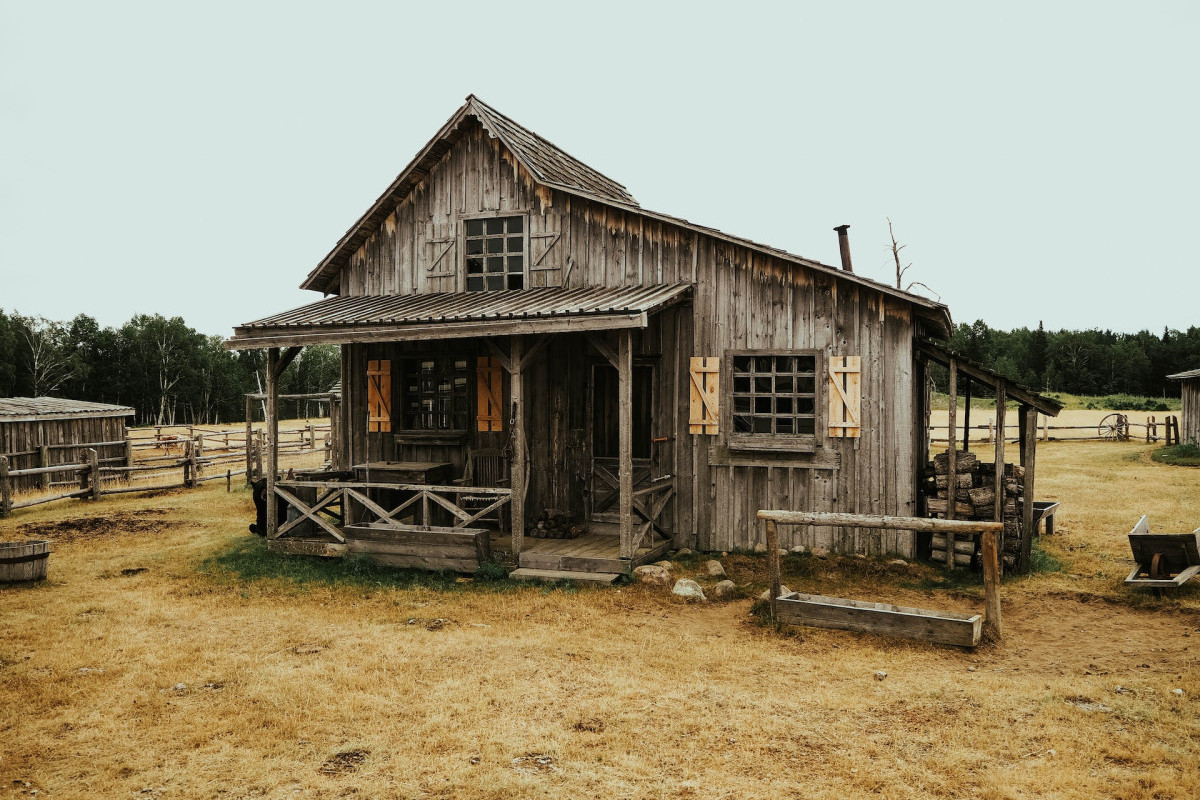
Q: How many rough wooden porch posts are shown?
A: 3